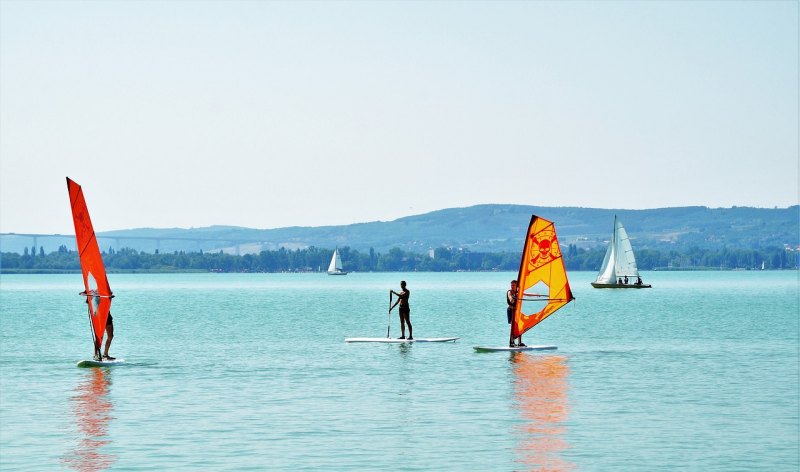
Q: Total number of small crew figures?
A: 3